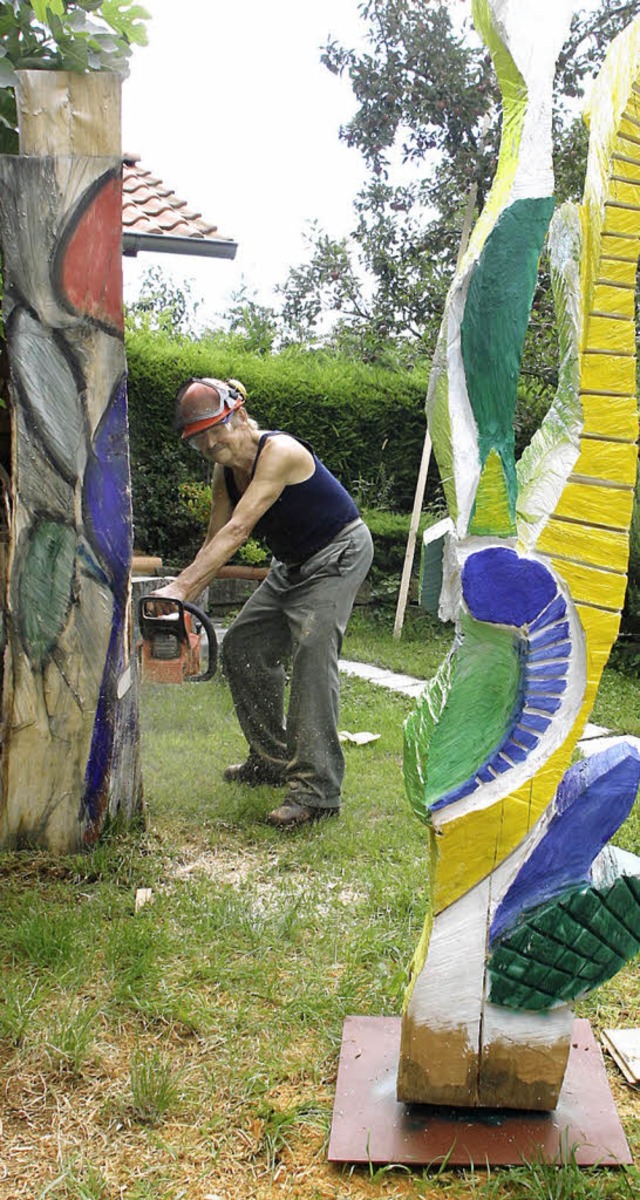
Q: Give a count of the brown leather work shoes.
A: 2